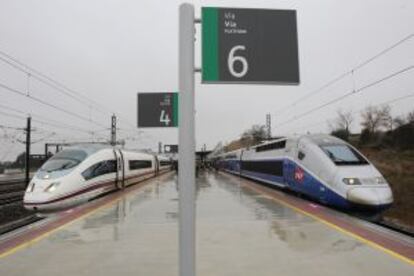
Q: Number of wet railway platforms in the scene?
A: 1